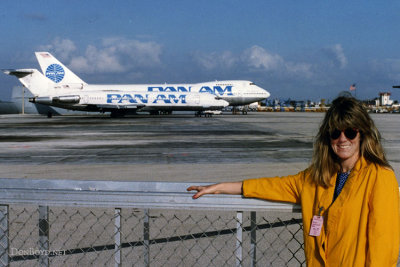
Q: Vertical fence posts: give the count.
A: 6